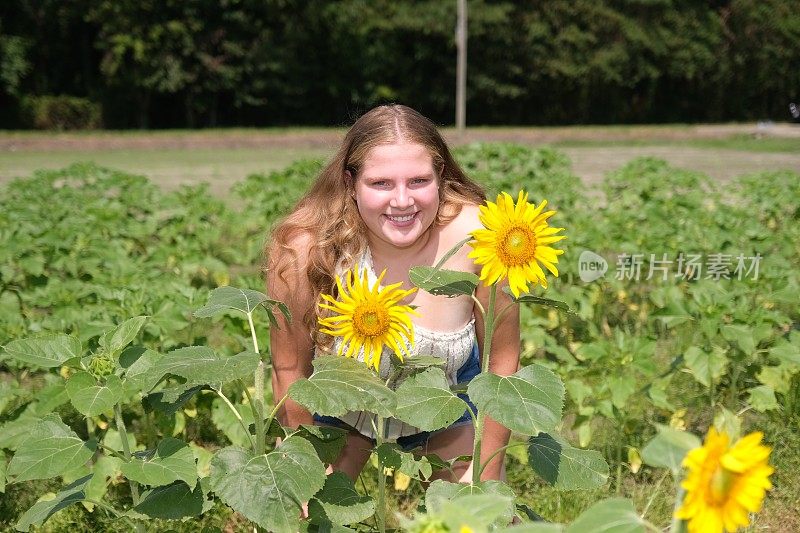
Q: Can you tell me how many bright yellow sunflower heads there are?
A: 3